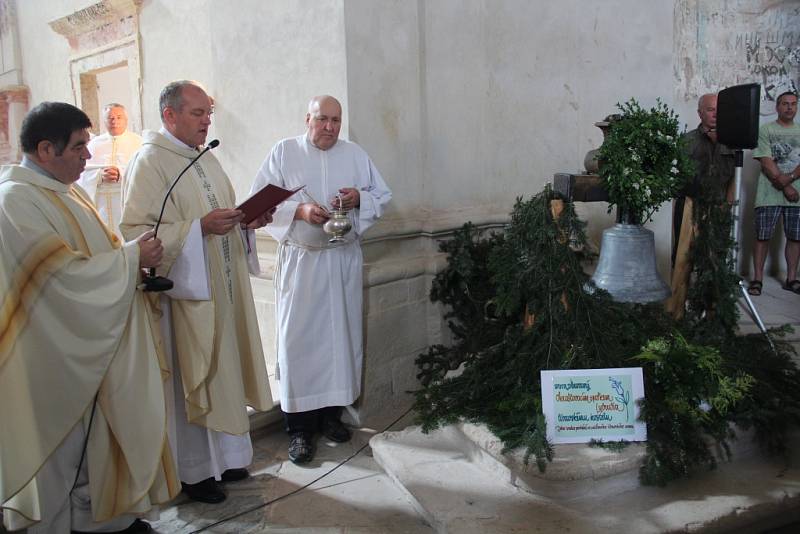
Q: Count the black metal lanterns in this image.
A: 0